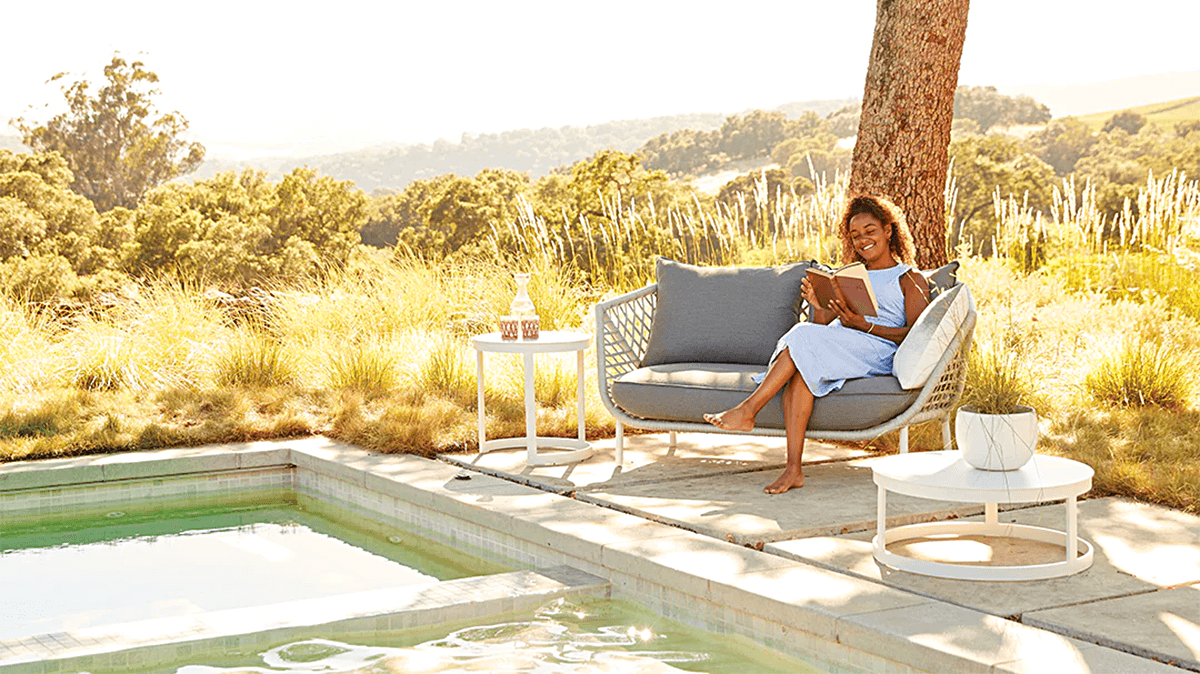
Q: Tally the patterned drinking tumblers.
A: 2